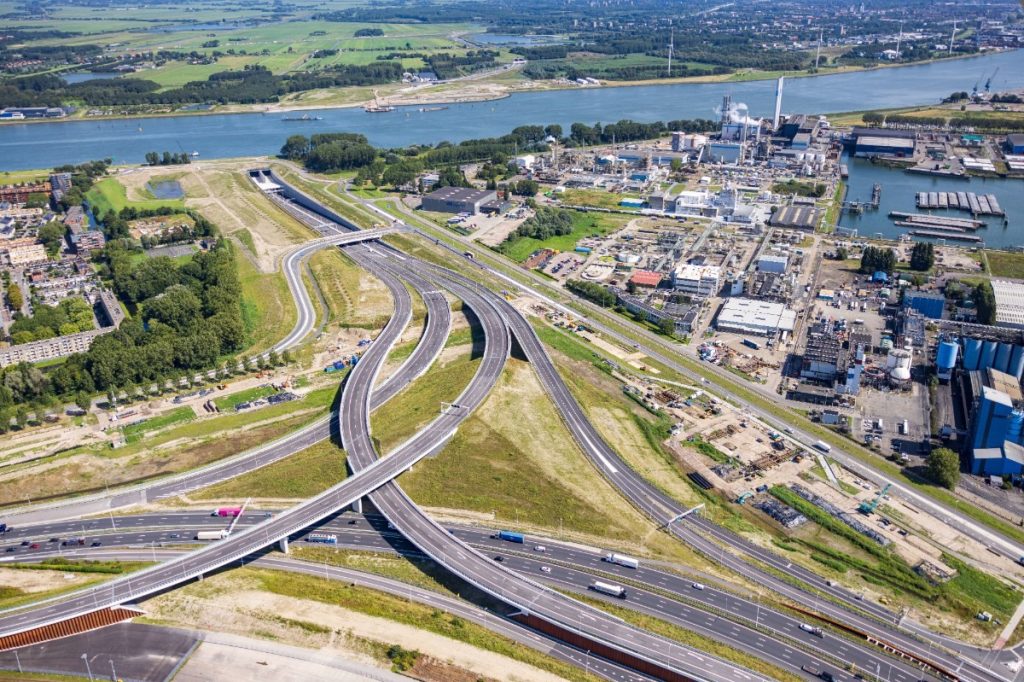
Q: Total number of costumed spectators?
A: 0